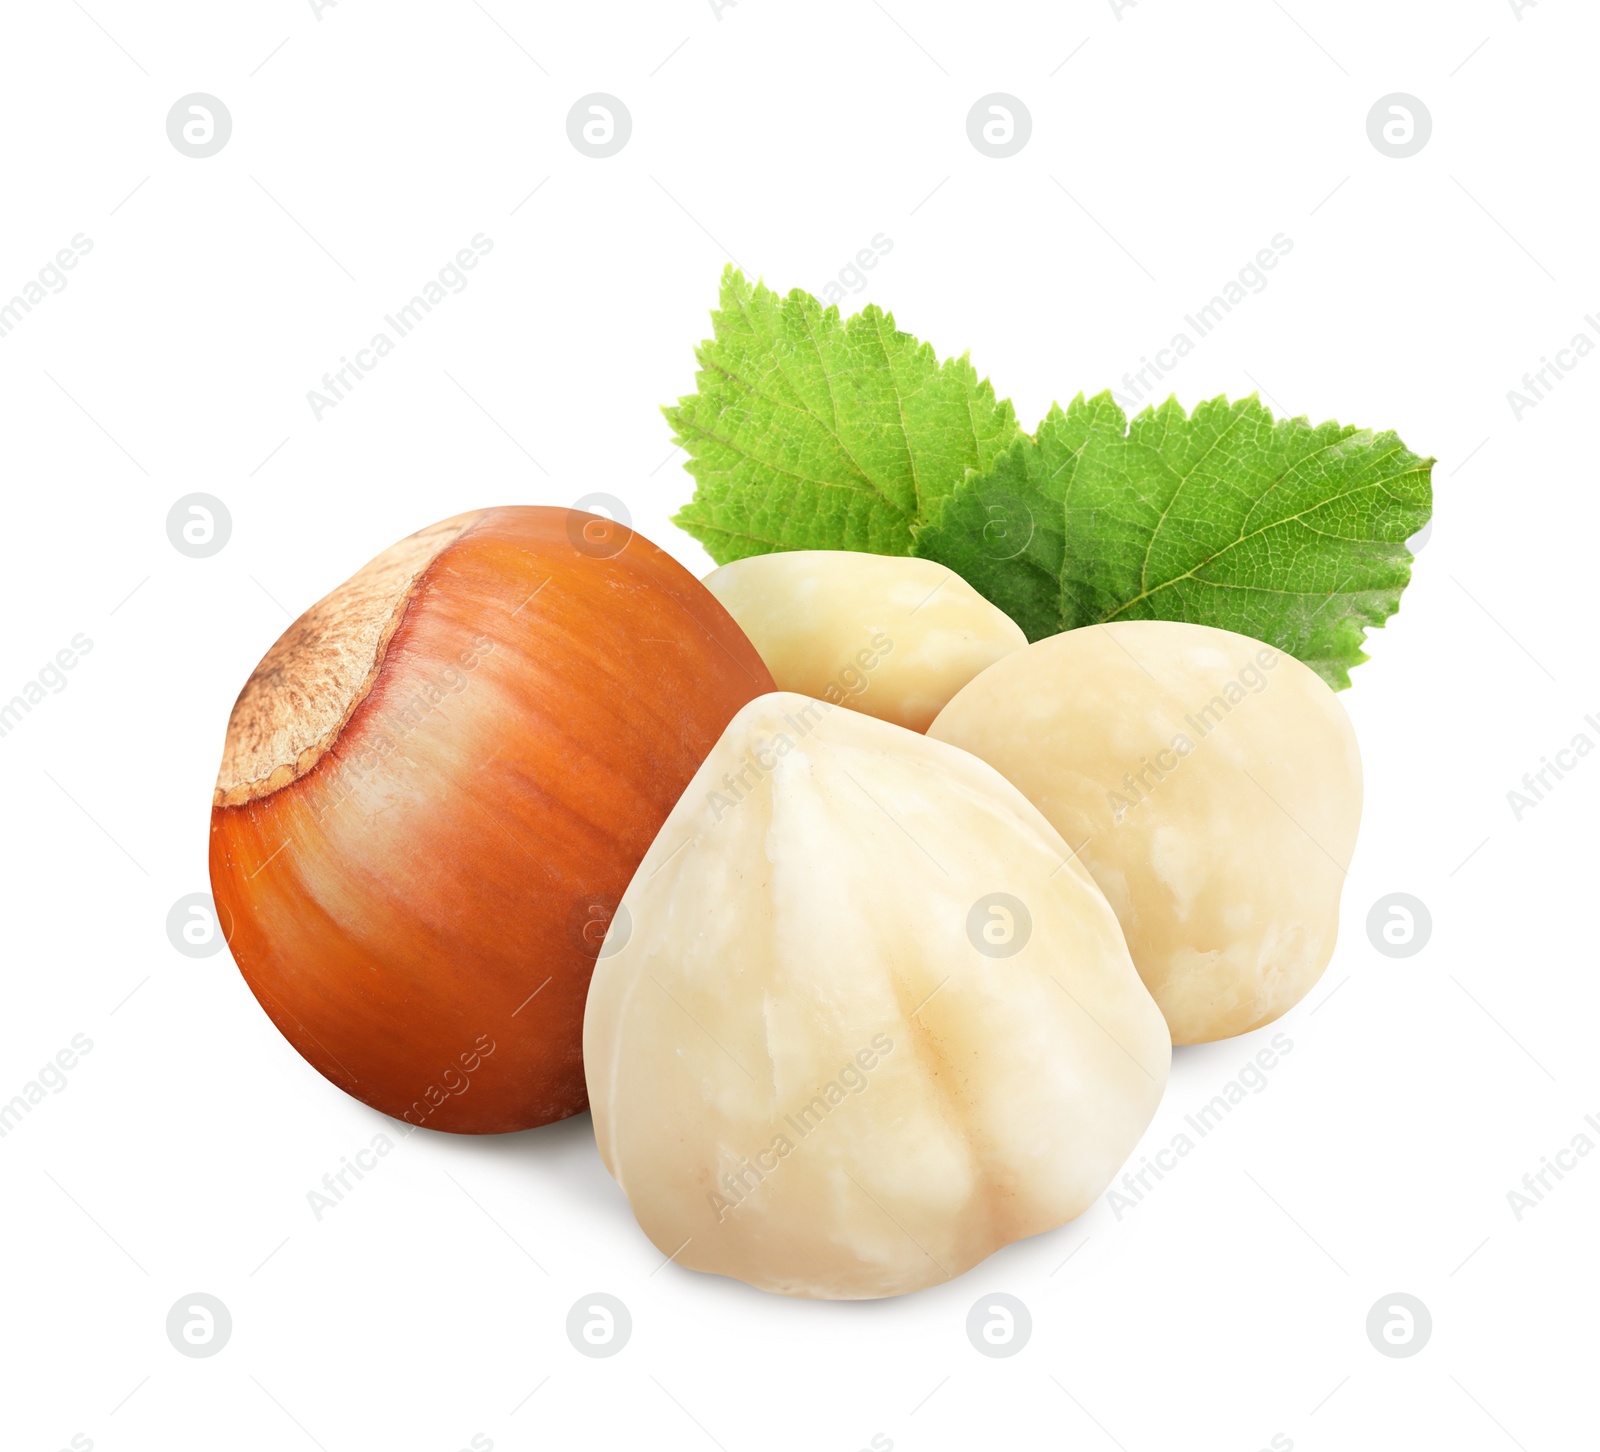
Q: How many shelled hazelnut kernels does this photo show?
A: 3